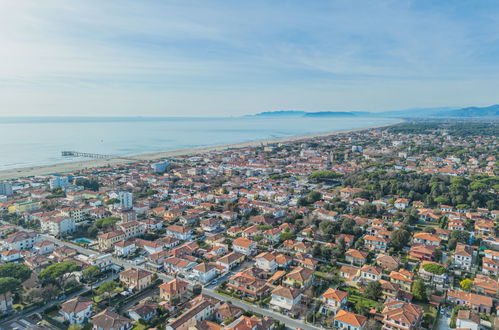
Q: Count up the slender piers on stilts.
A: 1